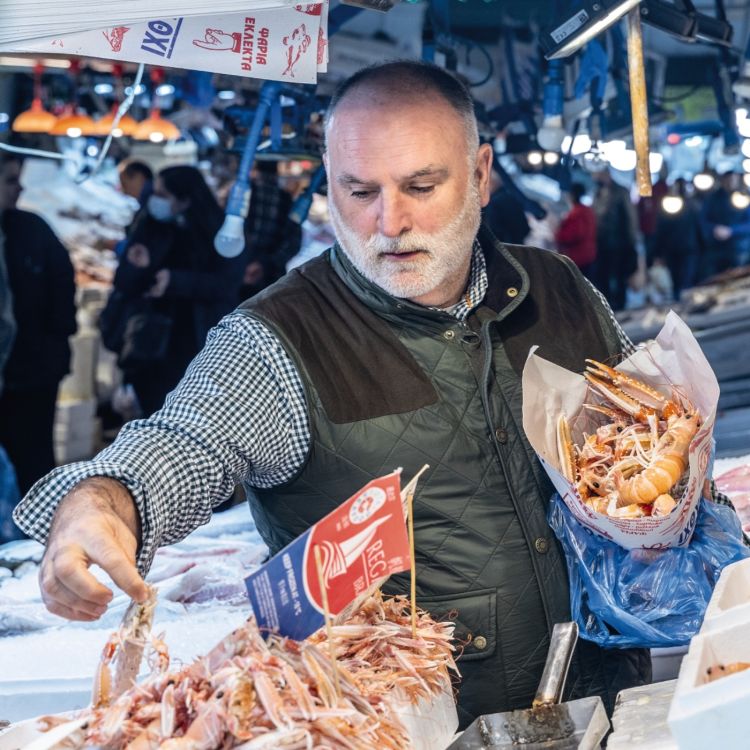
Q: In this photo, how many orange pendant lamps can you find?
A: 4